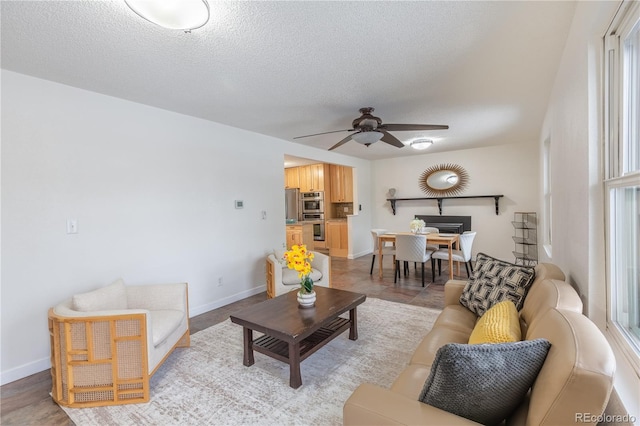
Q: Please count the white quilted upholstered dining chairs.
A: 4